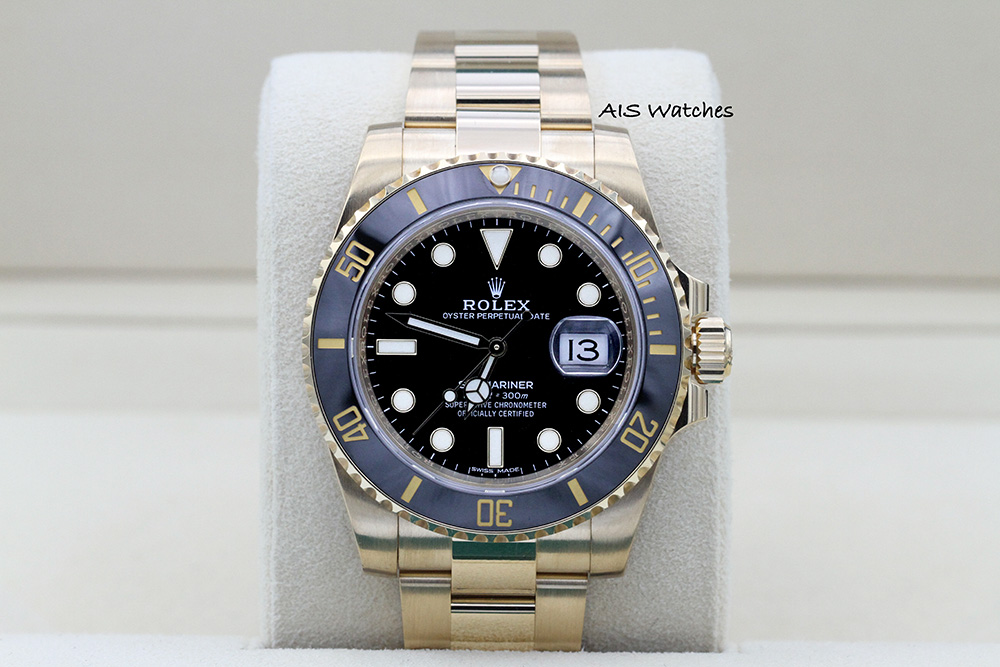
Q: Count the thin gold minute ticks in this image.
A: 12